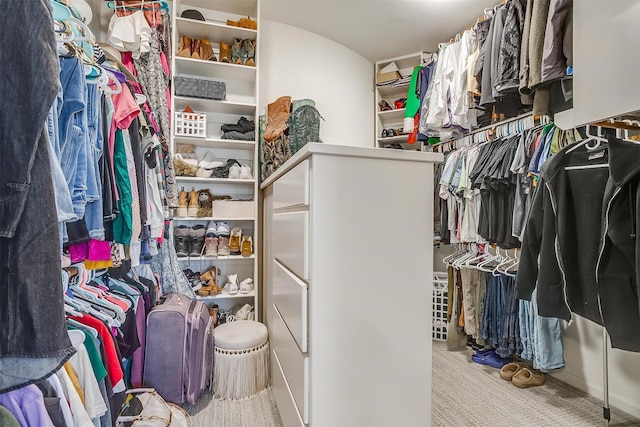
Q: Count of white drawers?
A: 5